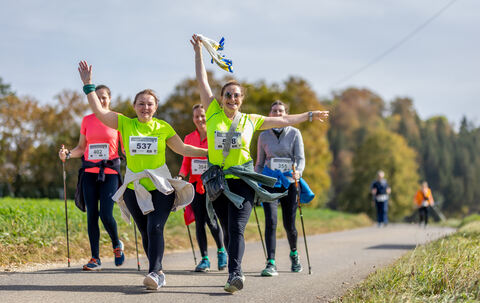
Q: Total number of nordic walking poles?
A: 5